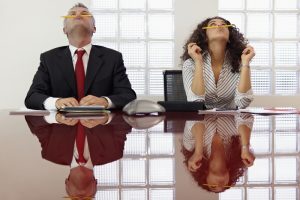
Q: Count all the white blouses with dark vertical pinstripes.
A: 1